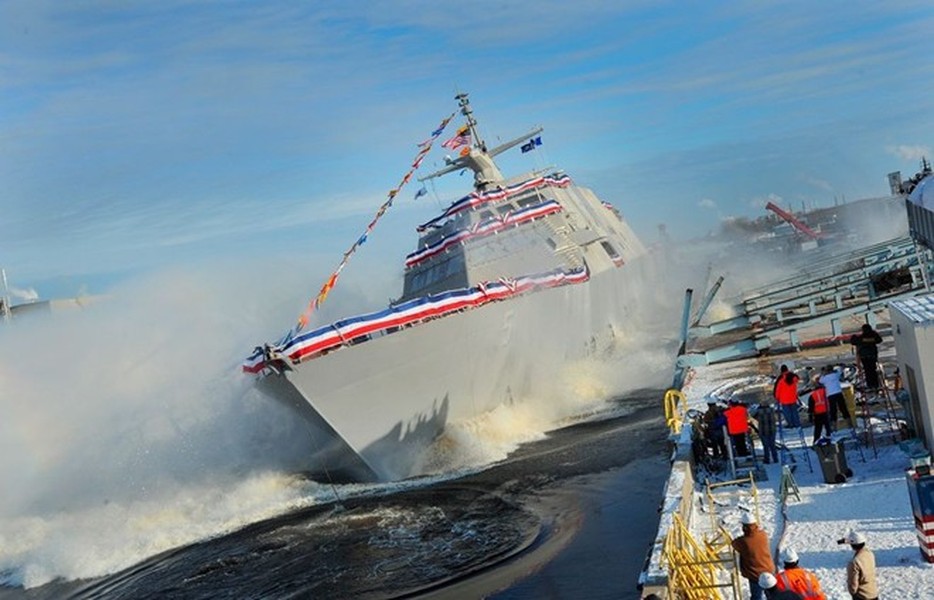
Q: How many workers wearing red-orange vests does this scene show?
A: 4